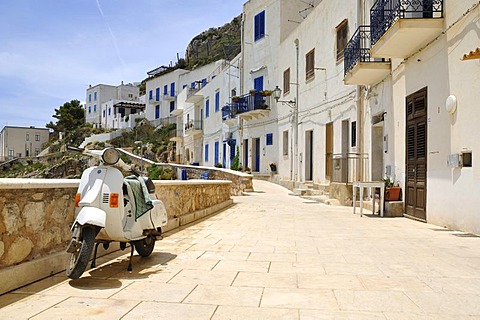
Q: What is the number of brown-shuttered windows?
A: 3